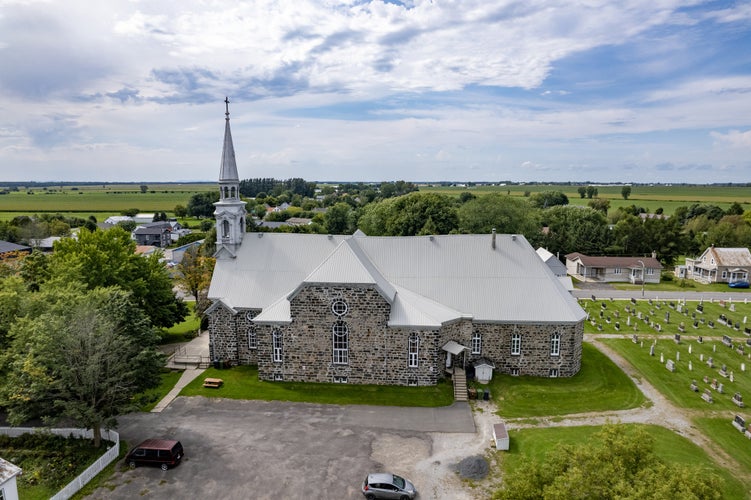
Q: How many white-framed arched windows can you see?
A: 7